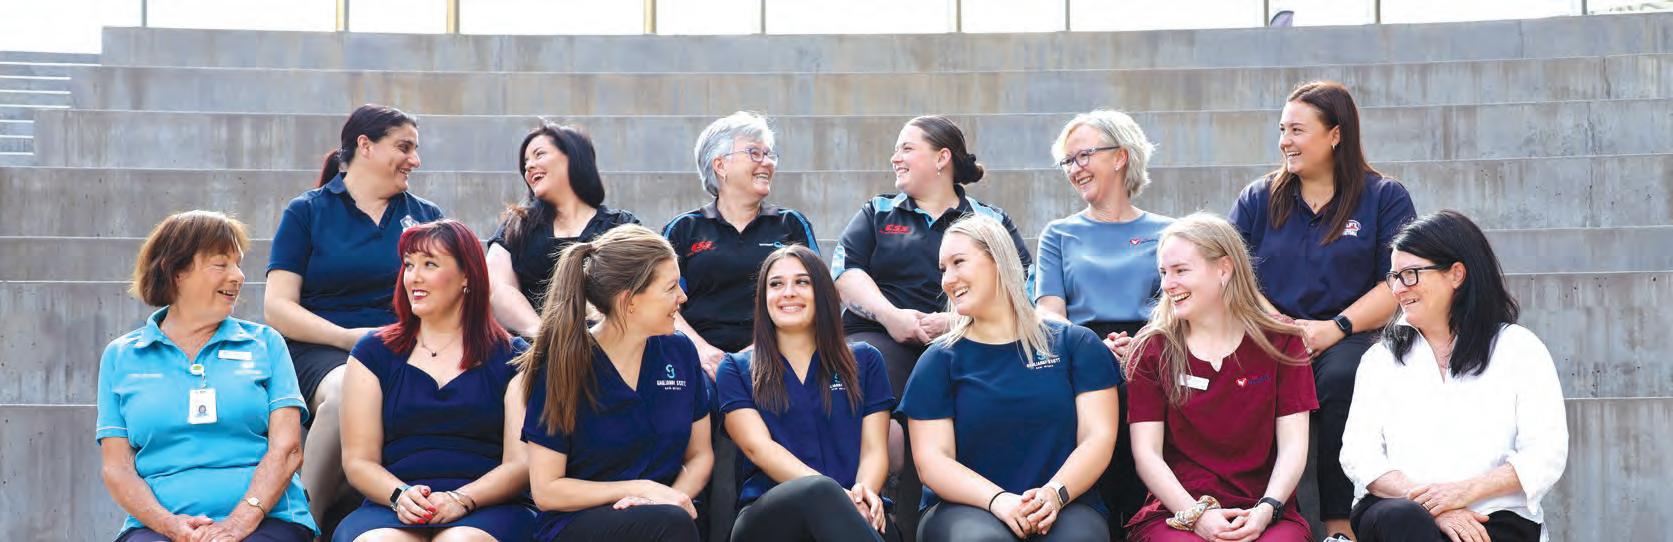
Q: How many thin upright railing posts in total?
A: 10